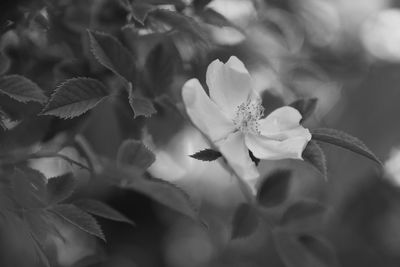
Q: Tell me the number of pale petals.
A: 5